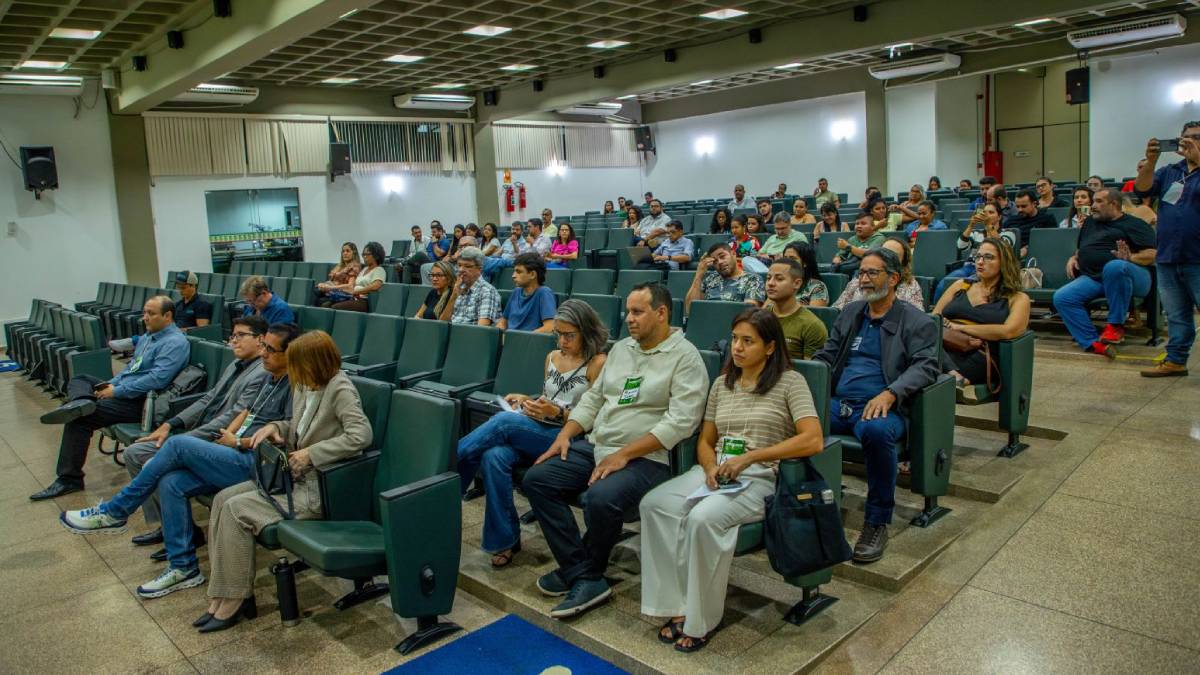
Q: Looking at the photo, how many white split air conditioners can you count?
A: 6